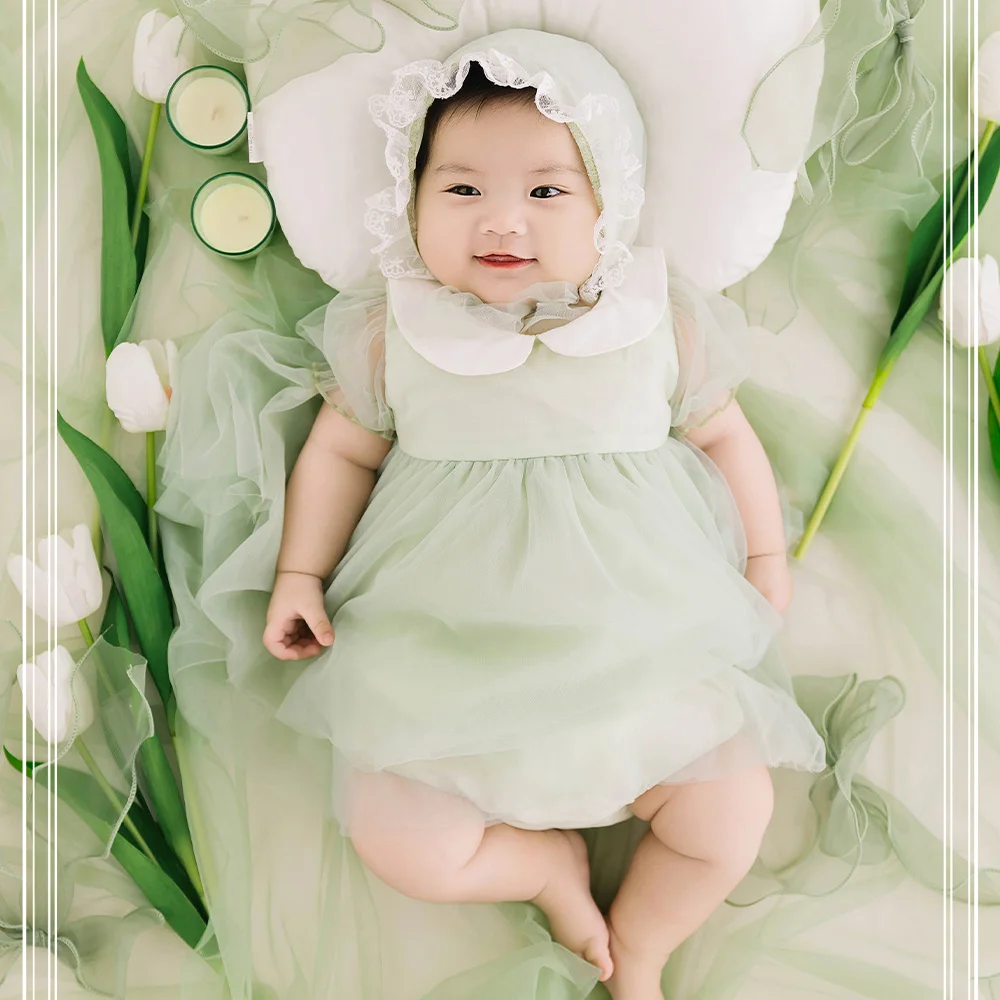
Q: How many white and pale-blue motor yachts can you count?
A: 0